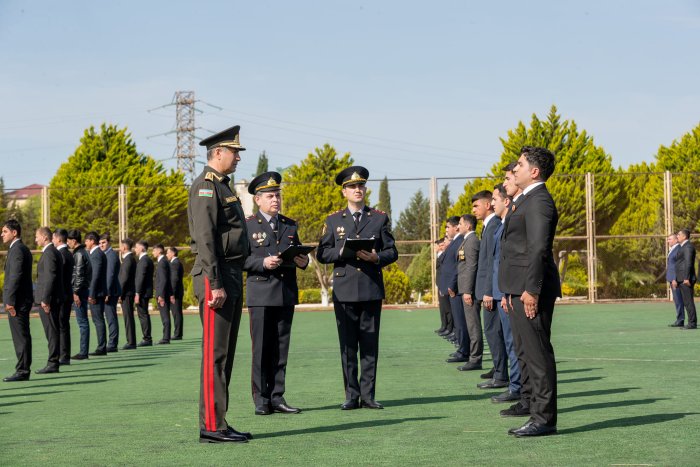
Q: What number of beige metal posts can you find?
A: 5